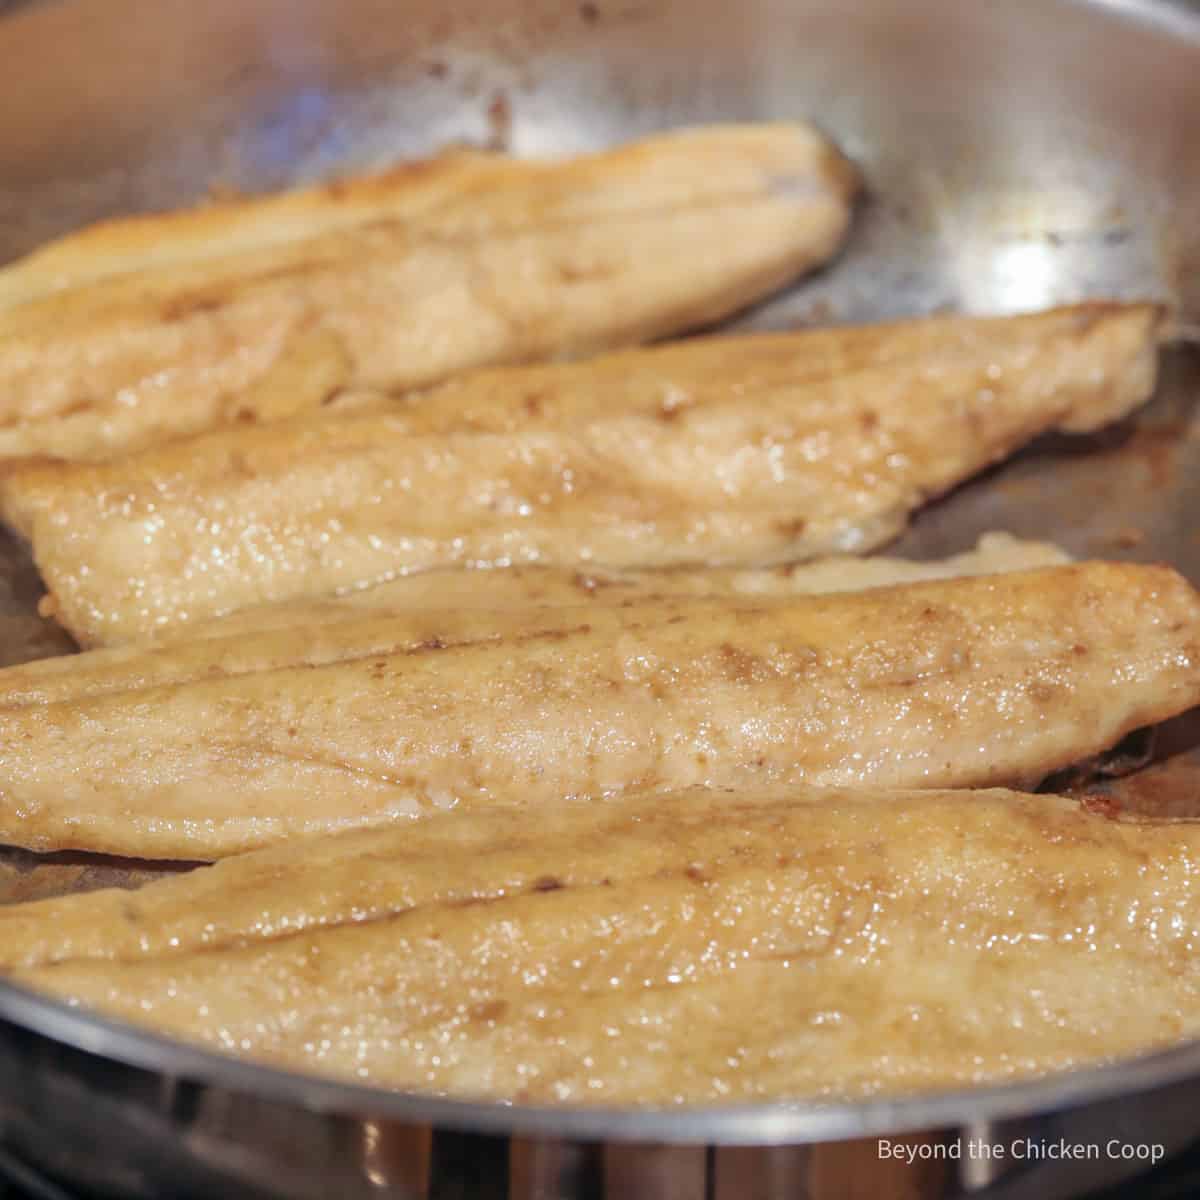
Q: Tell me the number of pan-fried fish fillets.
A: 4